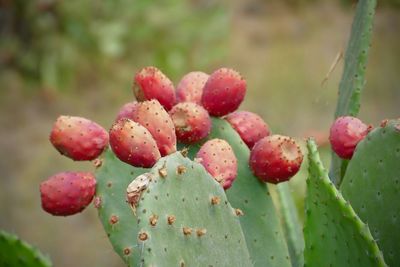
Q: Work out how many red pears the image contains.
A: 13